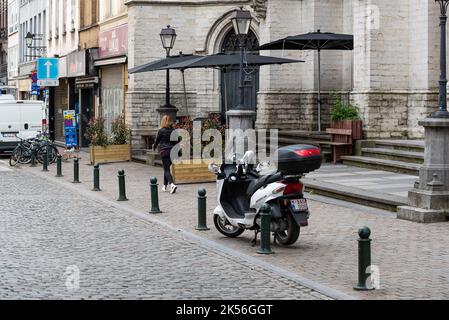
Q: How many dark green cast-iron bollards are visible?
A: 10